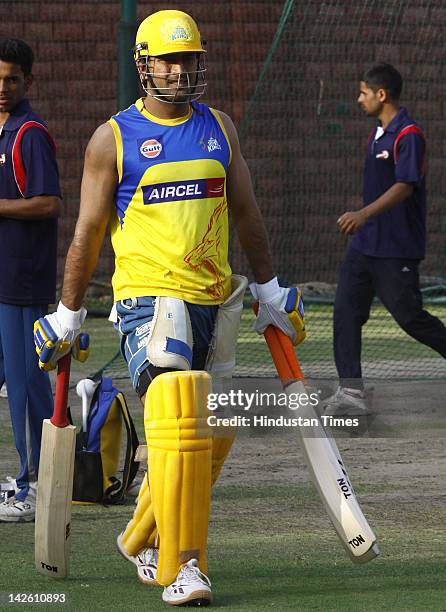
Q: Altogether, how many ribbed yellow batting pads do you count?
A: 2